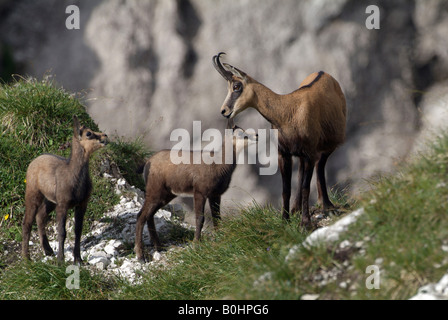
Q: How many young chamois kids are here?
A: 2